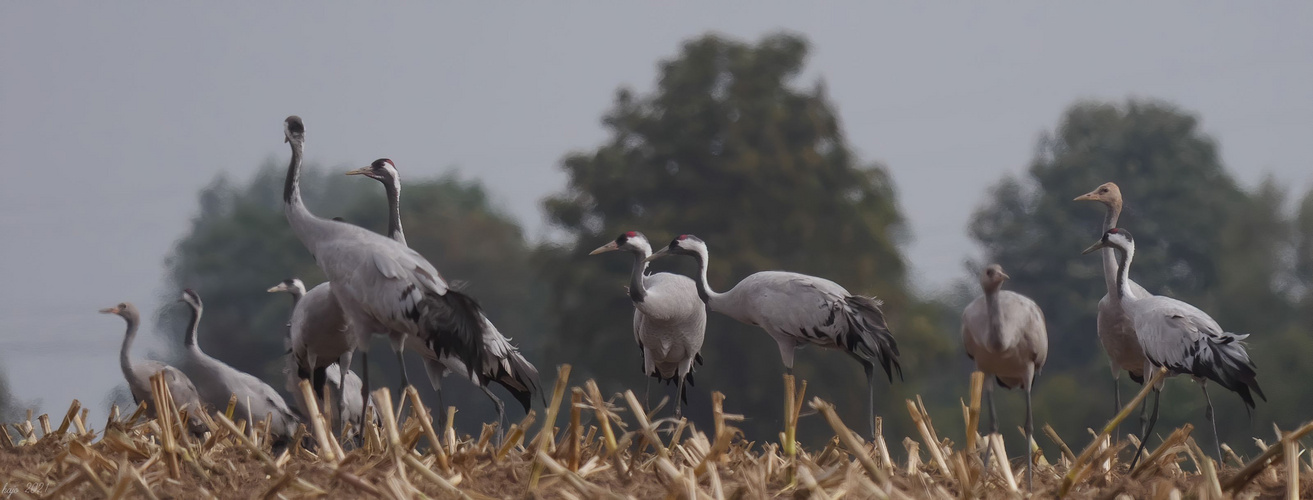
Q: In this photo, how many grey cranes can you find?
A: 11